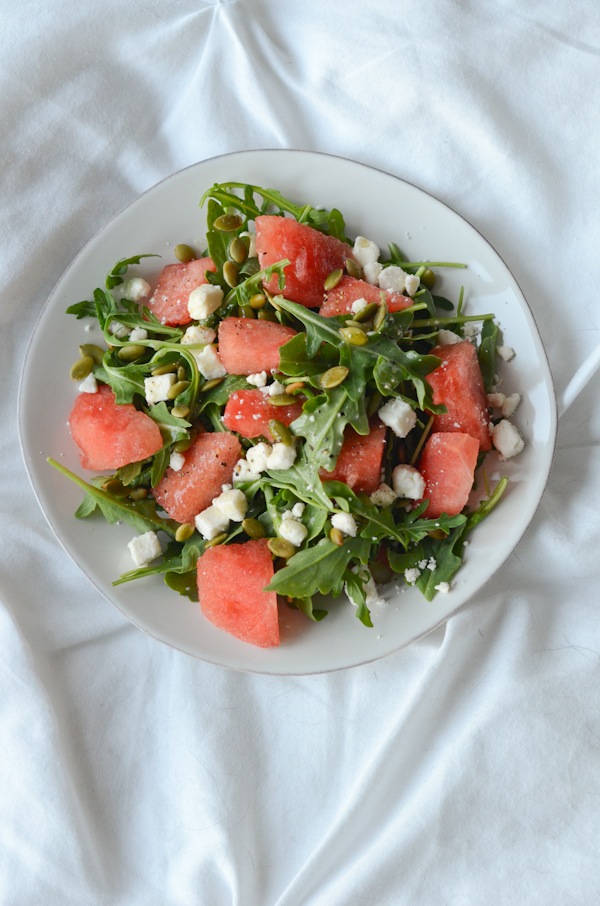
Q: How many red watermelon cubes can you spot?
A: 11